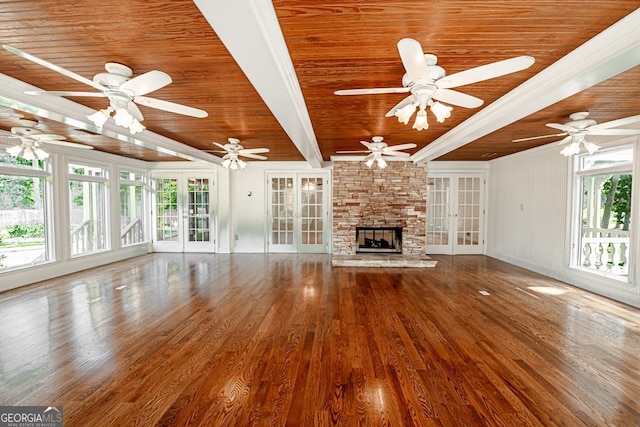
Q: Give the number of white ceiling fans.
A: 6